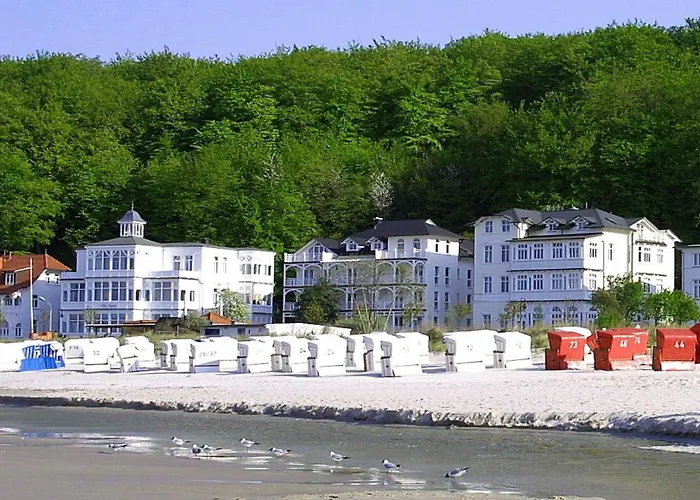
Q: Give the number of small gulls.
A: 9